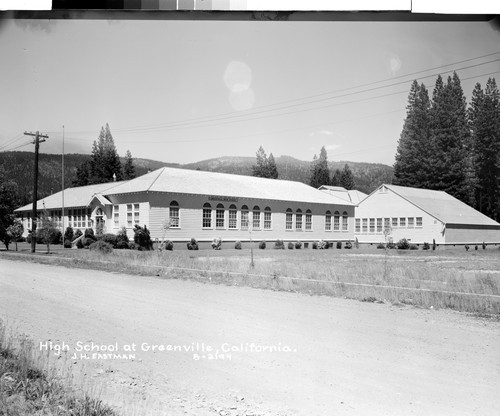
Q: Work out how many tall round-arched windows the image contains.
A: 13